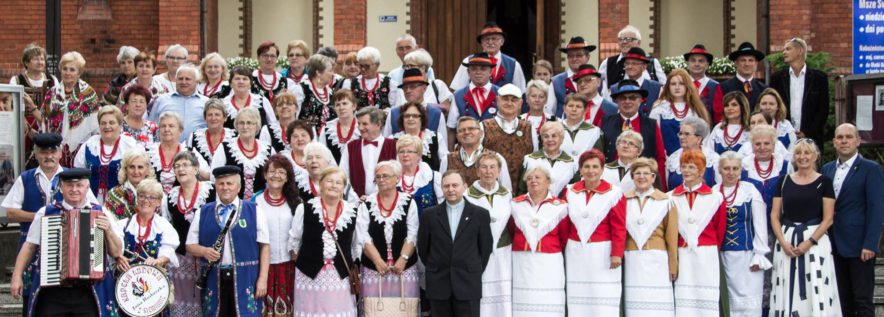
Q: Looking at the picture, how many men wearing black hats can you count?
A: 12